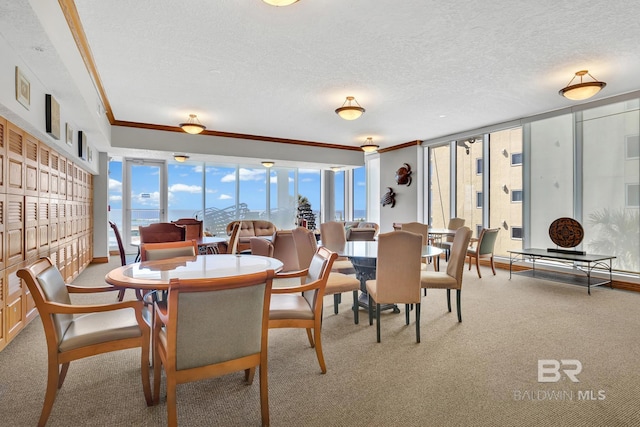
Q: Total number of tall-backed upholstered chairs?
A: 6